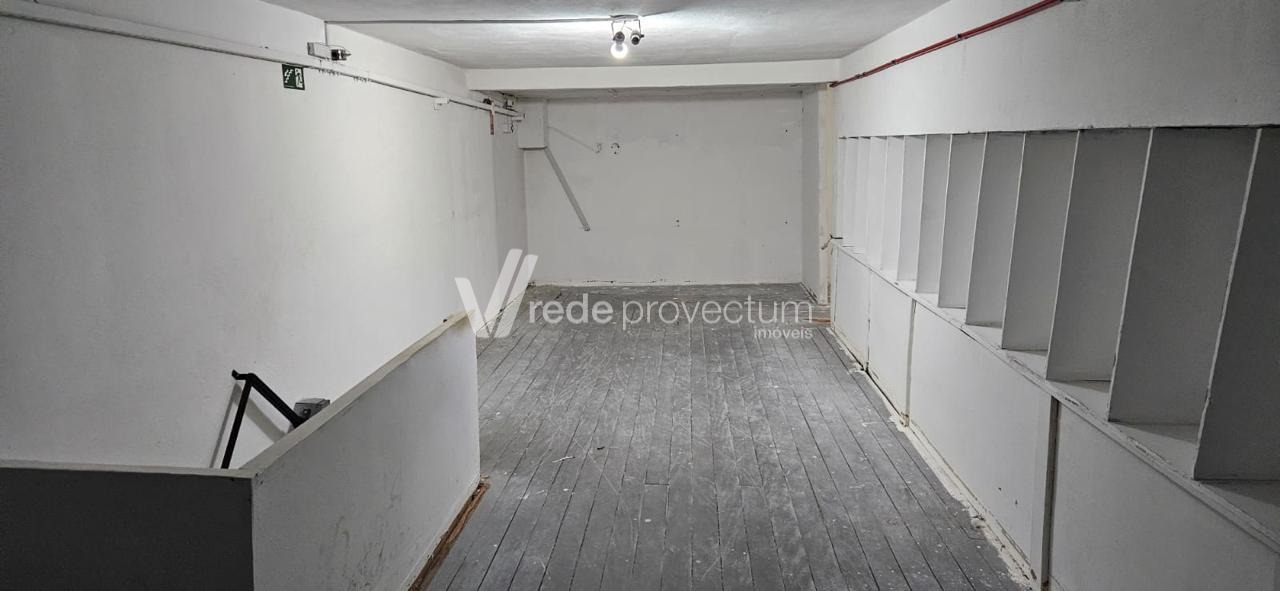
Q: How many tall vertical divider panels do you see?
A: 13